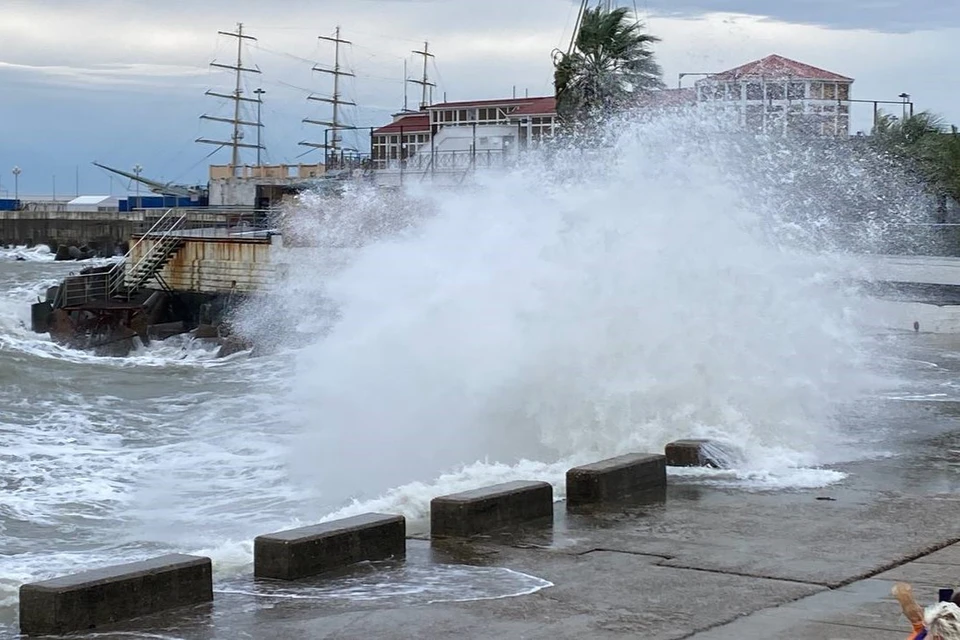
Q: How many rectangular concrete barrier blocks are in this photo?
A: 5